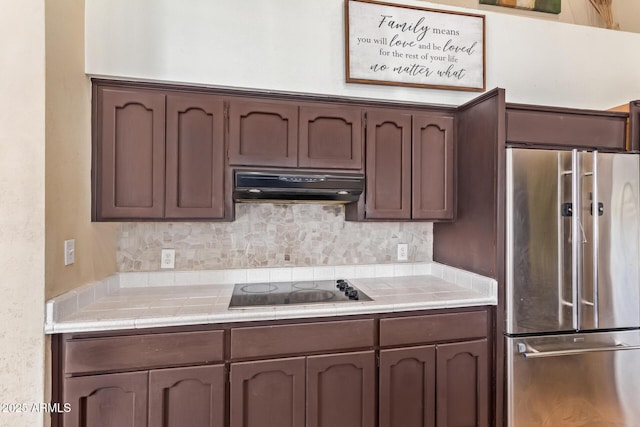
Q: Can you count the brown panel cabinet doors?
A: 12